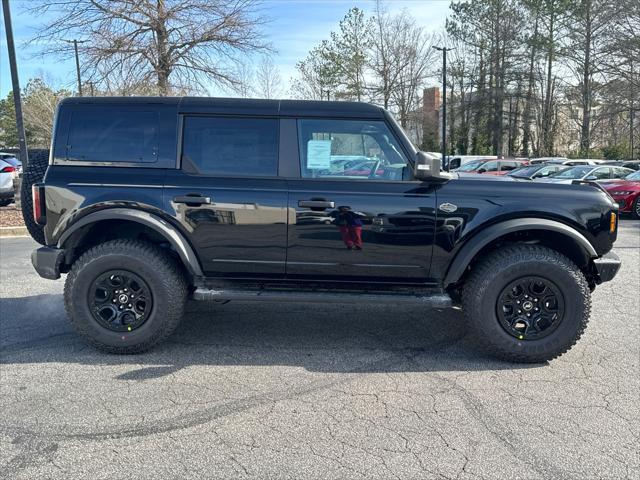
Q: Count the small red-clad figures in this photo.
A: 1